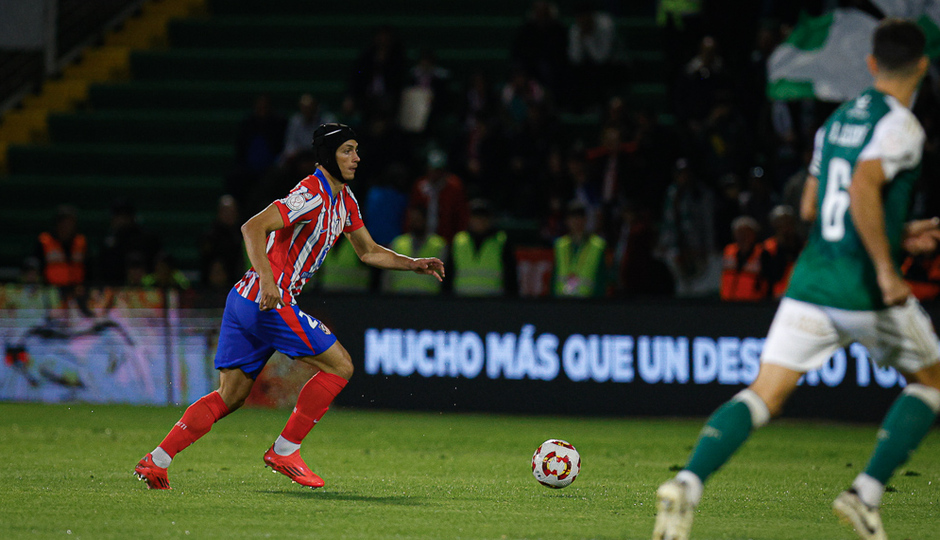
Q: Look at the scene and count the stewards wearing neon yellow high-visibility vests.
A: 4